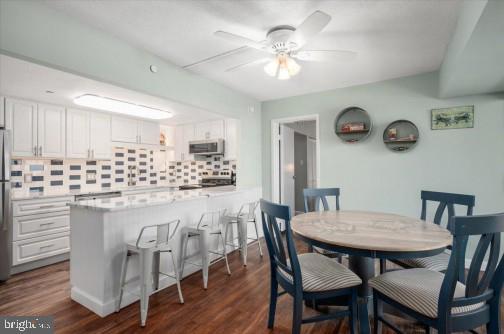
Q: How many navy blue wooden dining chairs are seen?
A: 4